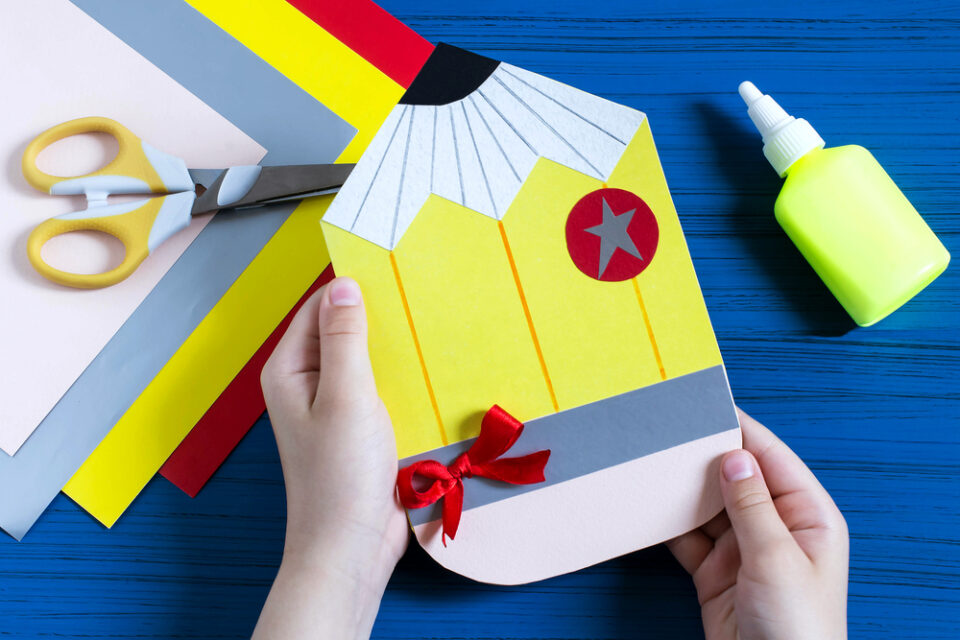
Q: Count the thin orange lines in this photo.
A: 3